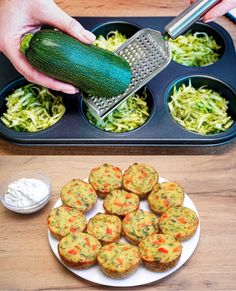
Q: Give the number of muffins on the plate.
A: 12